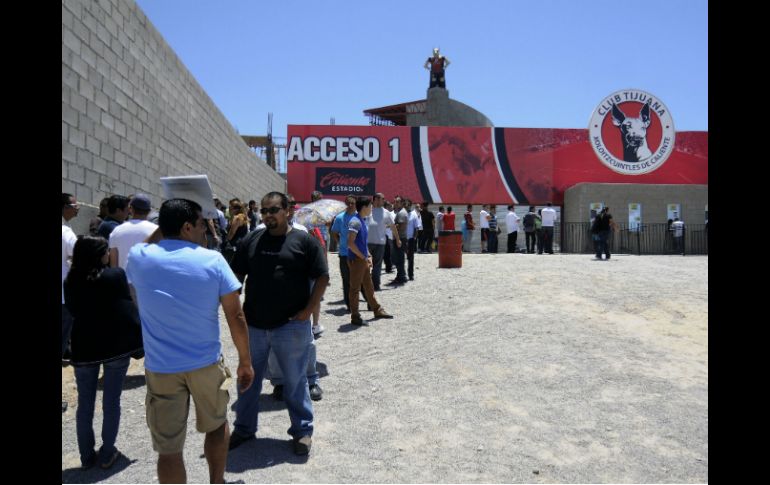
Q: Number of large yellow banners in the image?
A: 0